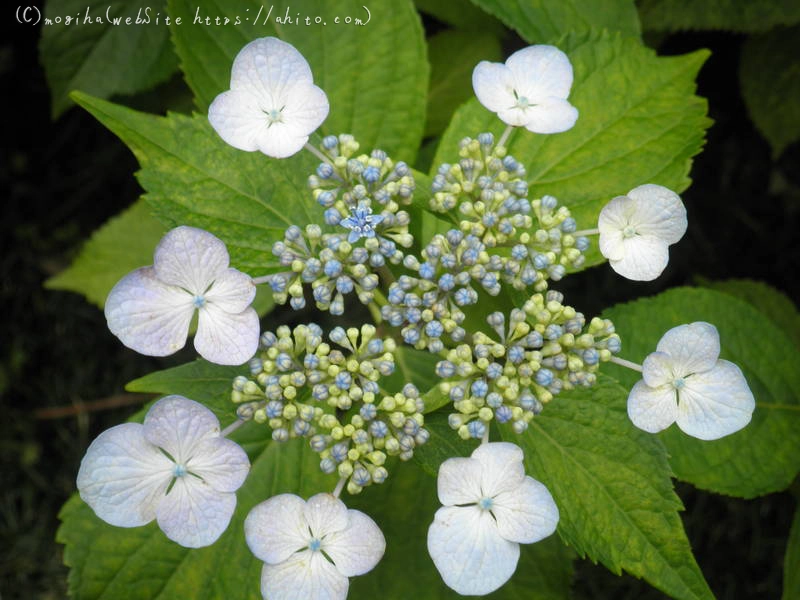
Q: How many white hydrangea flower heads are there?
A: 8